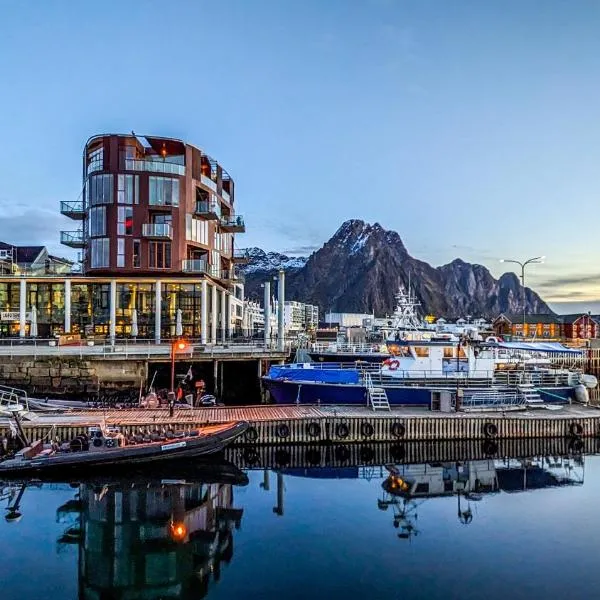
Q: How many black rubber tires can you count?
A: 8